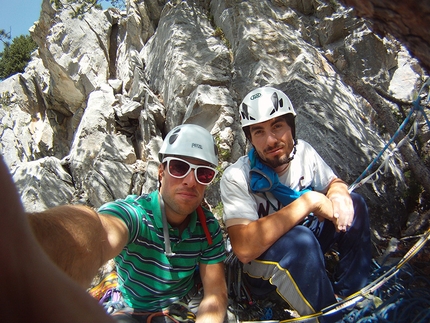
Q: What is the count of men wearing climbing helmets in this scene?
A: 2